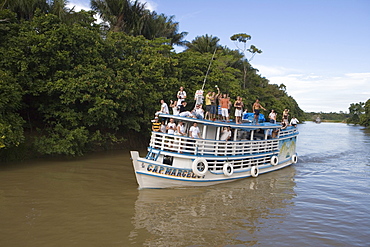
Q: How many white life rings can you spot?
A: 5